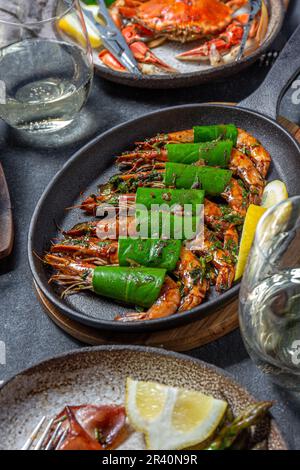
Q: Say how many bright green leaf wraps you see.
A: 7